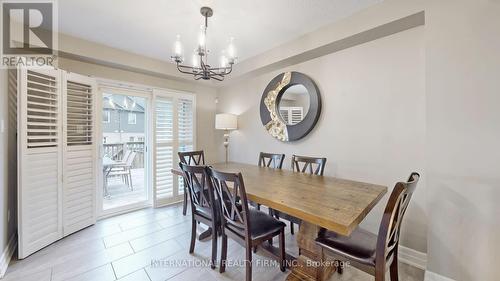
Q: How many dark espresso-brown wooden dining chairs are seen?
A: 6